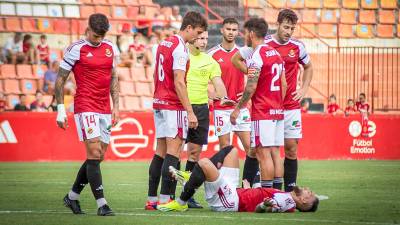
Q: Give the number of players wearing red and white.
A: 6